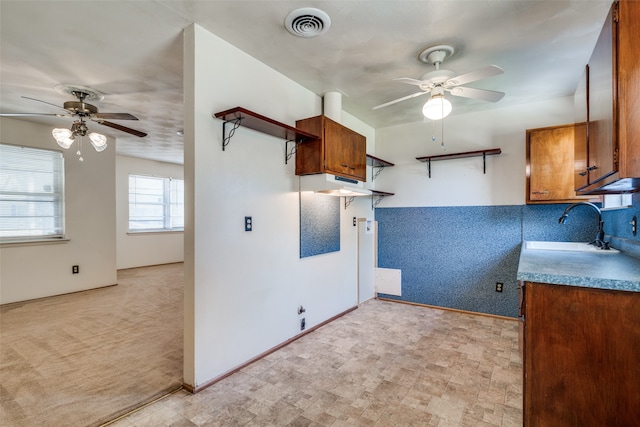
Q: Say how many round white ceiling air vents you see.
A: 1